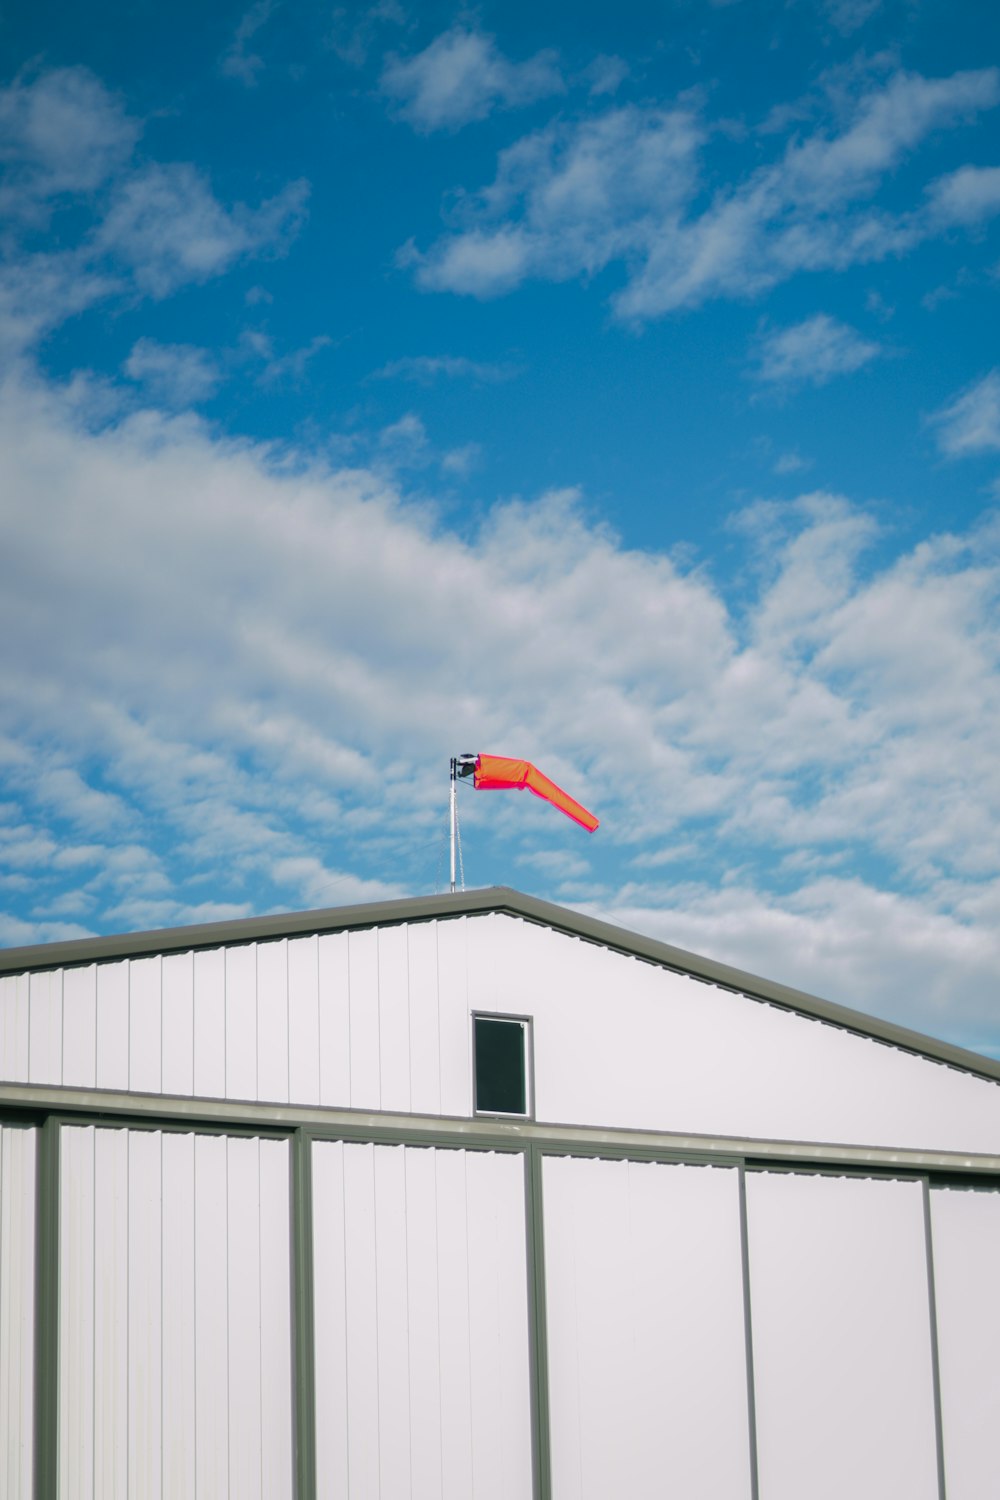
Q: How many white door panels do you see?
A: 6